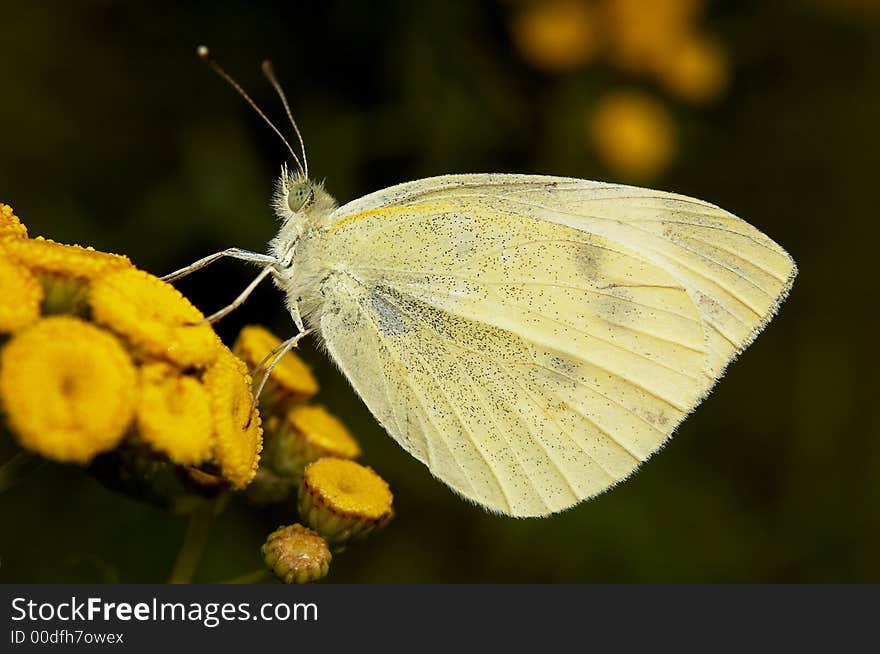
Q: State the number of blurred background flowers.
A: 4